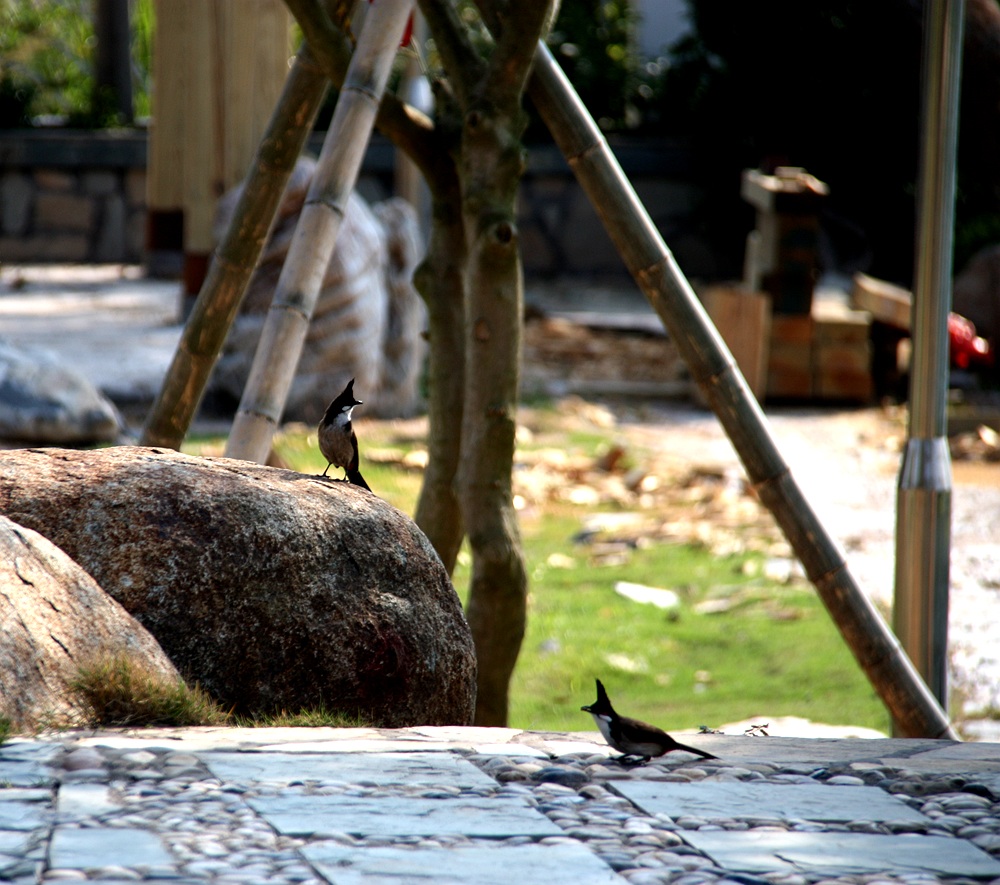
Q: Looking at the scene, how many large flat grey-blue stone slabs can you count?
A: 5